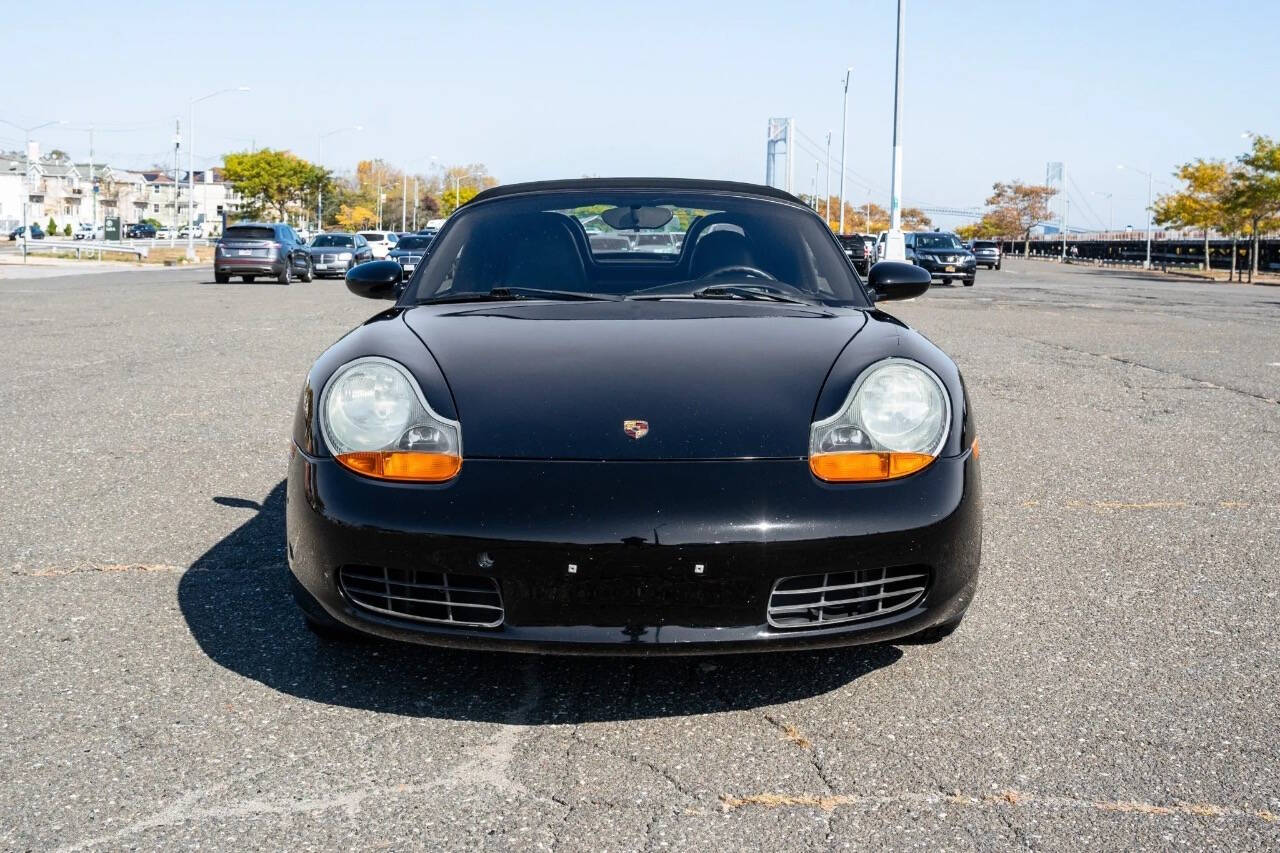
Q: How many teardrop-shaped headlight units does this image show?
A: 2